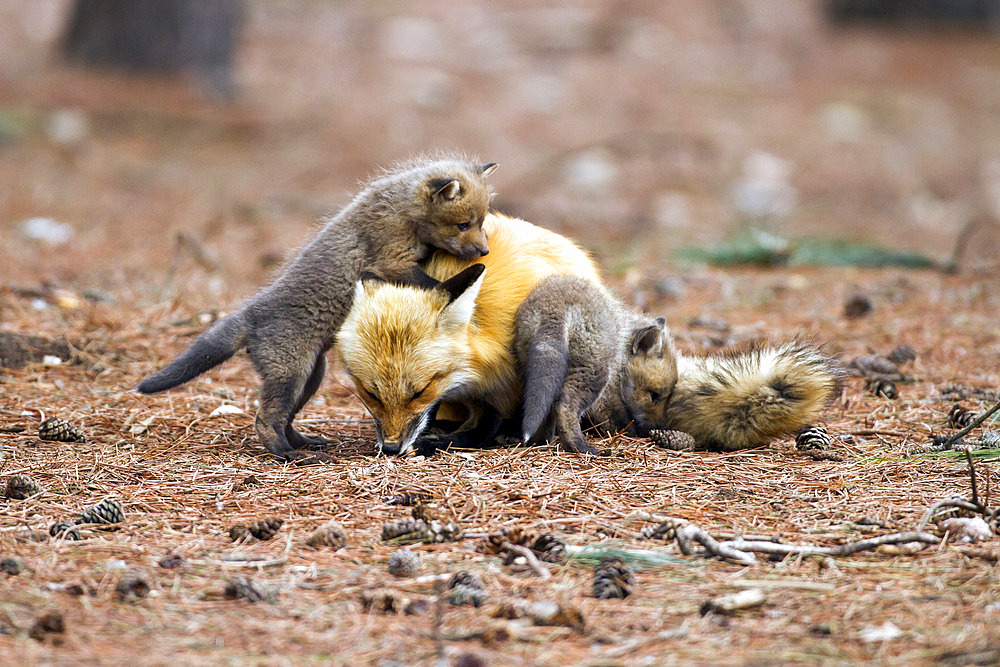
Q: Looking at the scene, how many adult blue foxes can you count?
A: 0